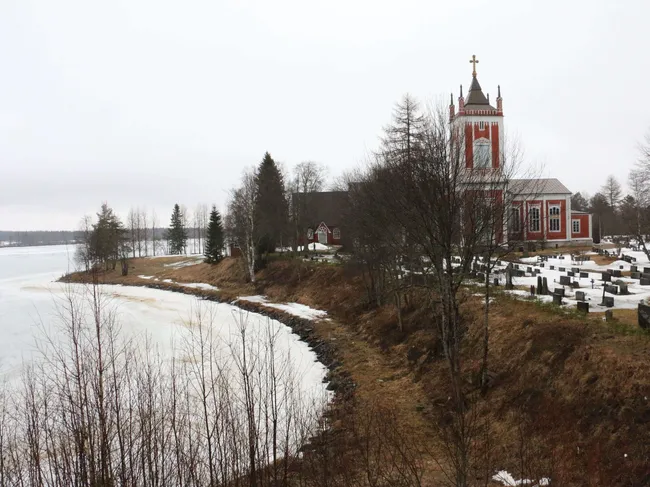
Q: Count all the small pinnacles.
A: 4